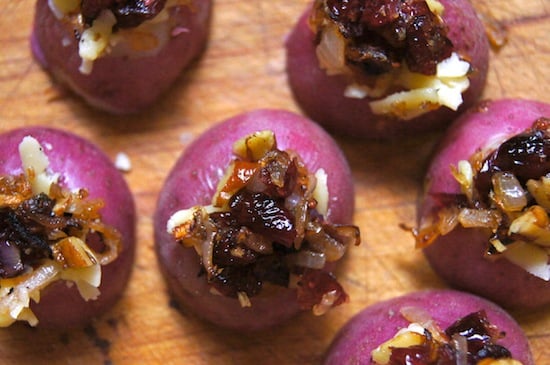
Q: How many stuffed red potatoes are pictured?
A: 6